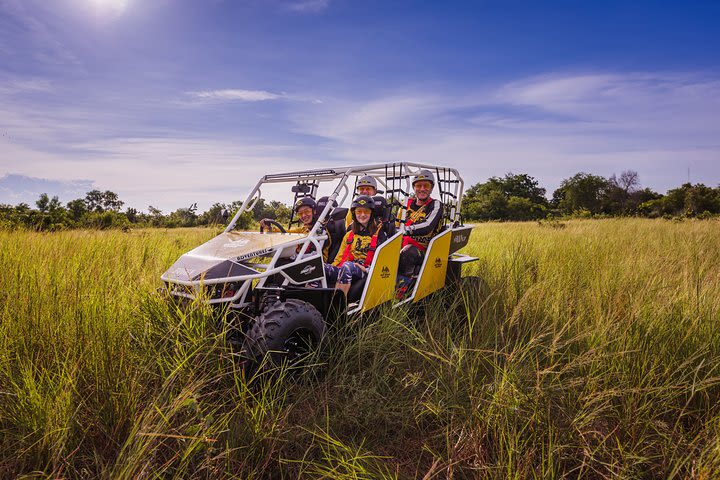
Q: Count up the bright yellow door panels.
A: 2